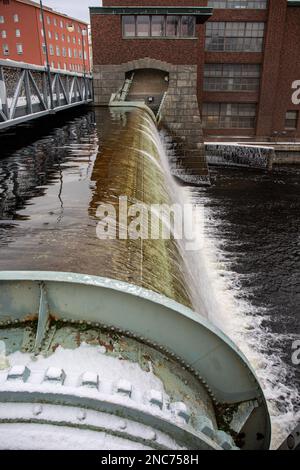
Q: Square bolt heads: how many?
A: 8